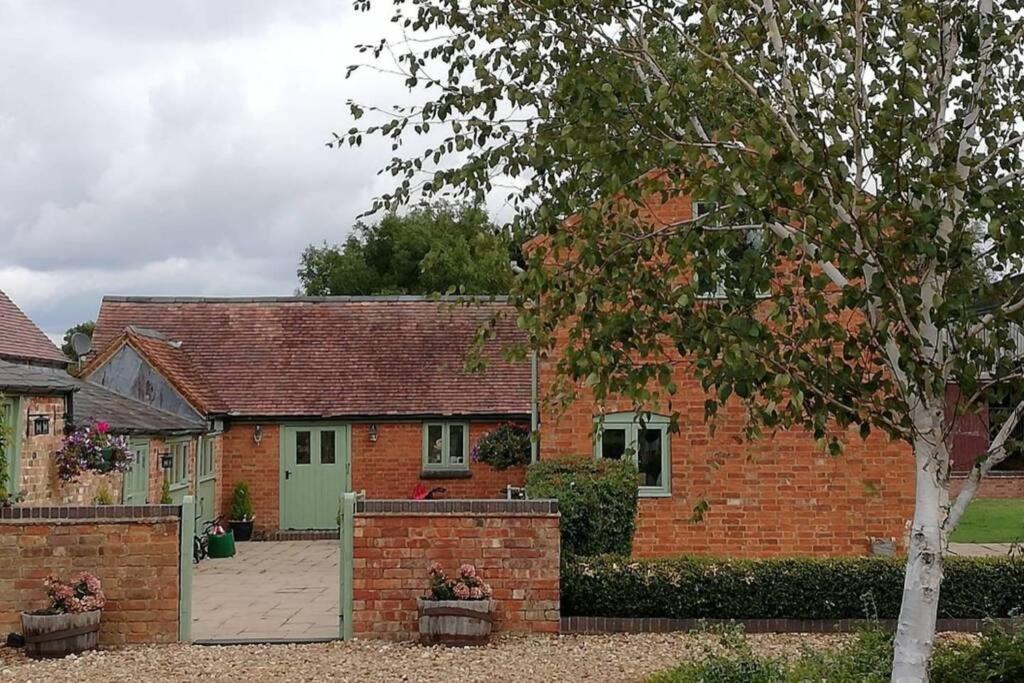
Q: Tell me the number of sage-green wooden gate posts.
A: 2